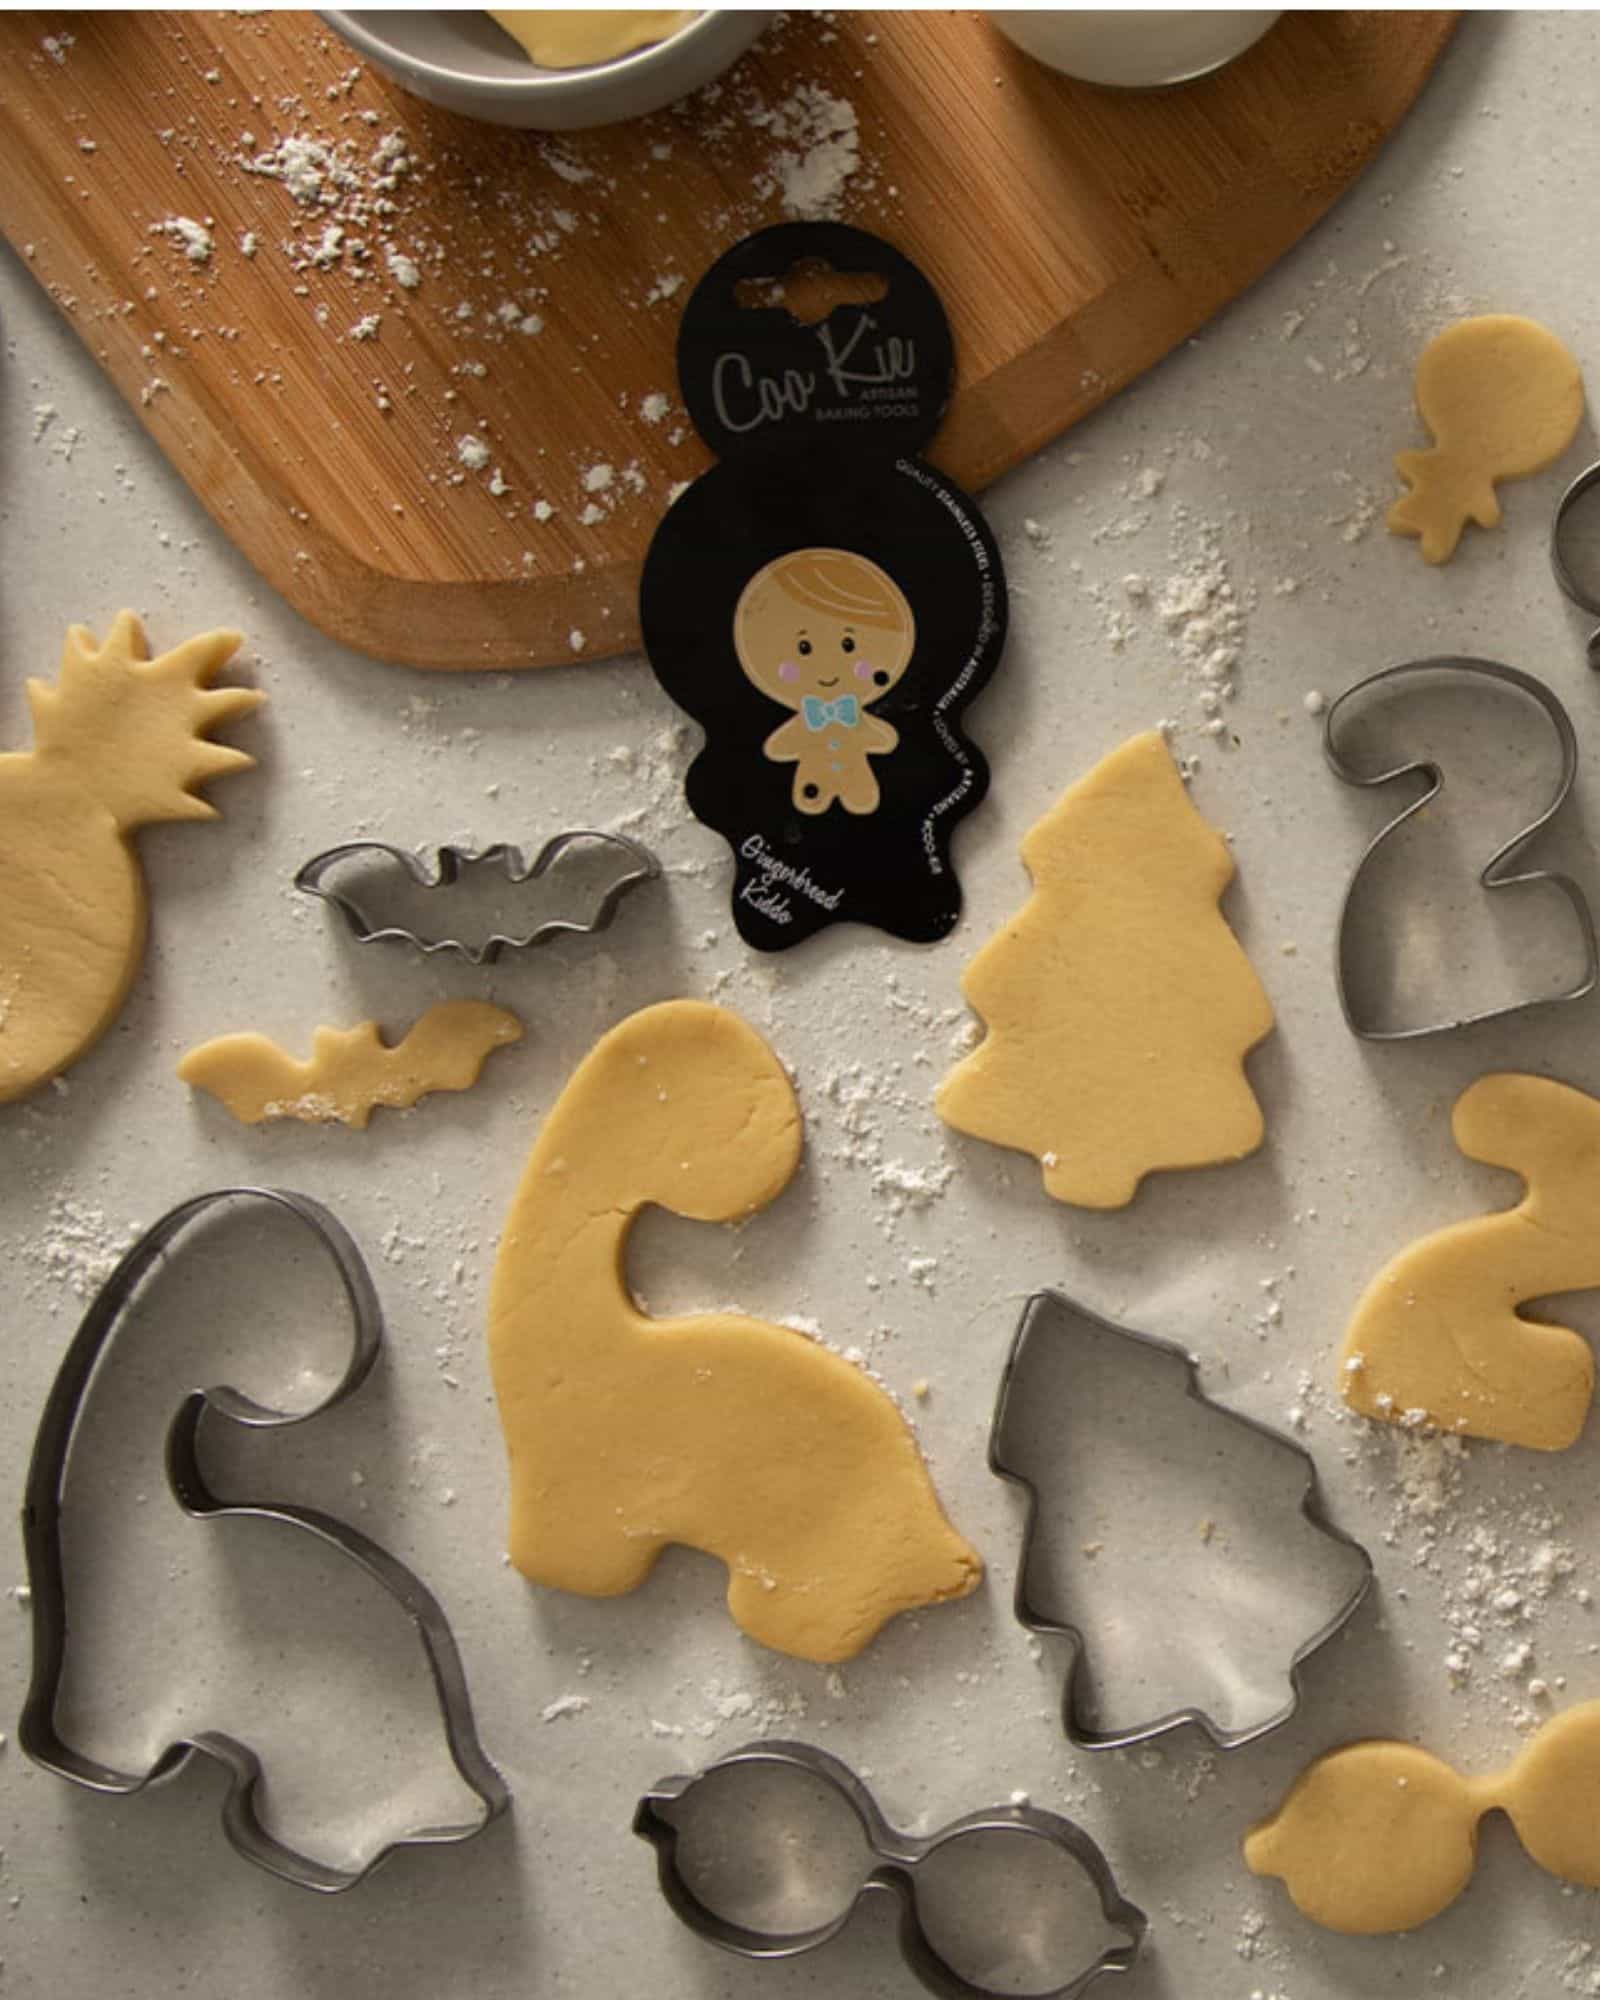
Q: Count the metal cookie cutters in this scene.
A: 6